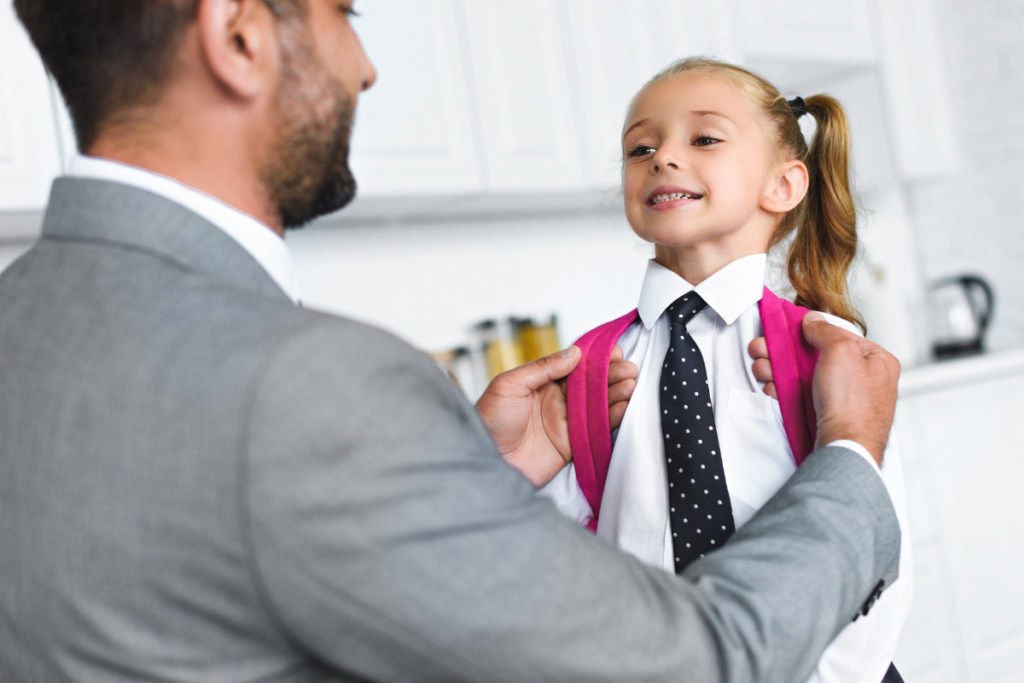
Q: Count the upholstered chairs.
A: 0